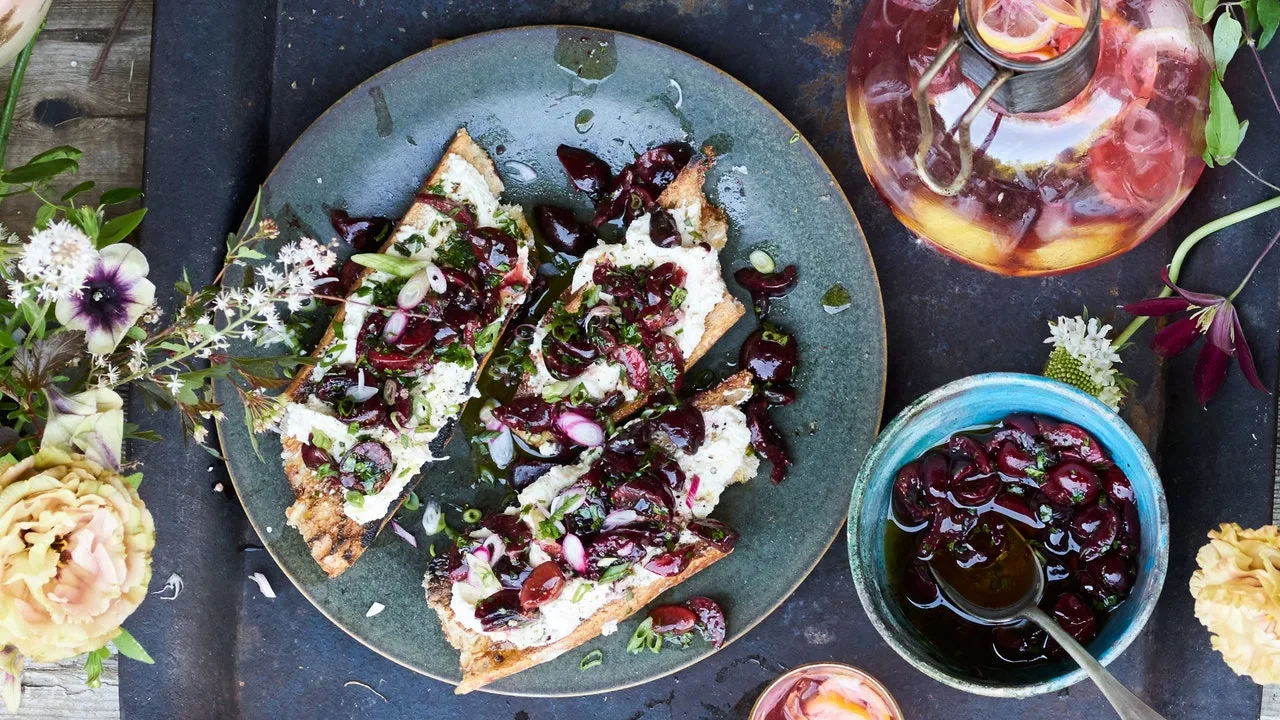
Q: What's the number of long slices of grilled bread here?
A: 3